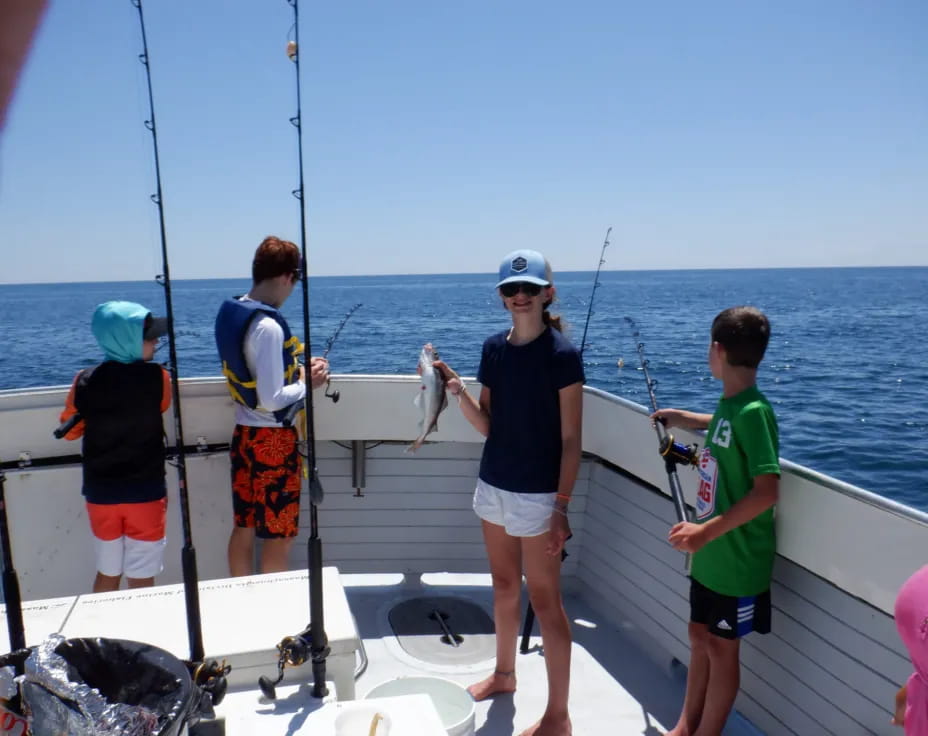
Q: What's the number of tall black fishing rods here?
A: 2